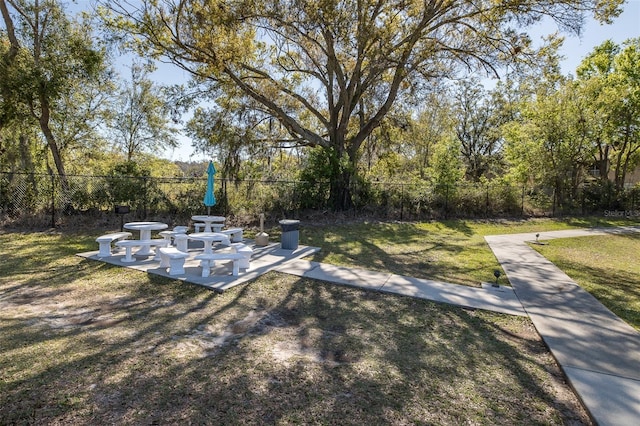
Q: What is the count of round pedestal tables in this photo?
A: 3